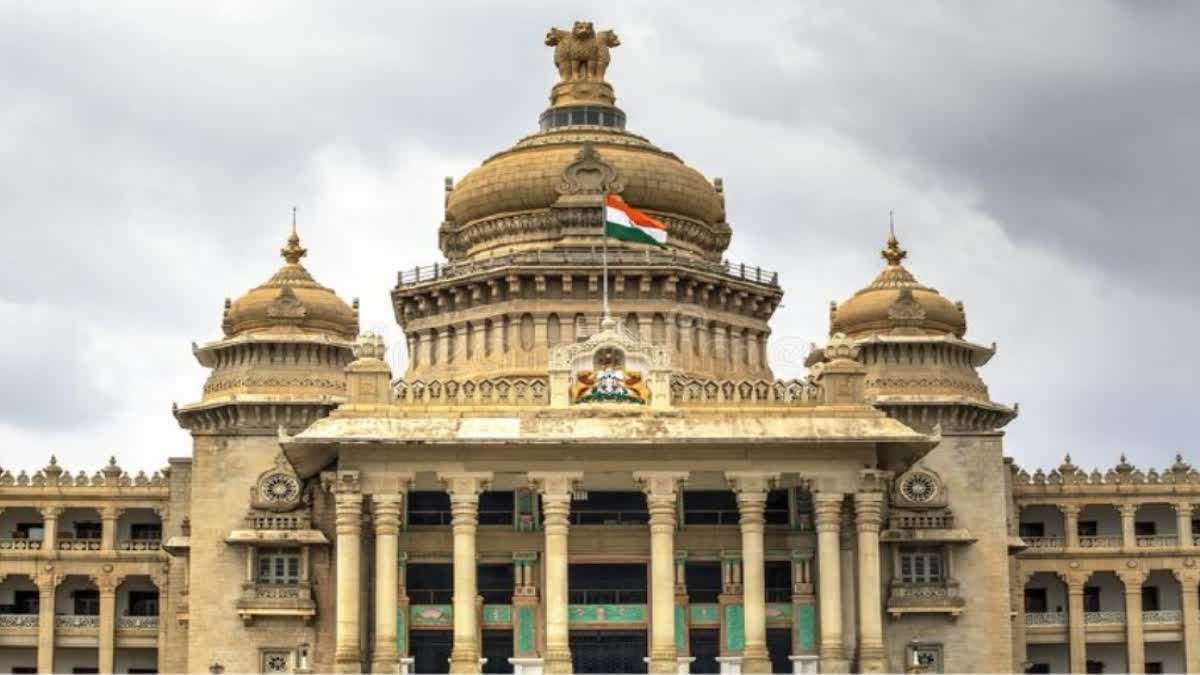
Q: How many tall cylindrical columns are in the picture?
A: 8